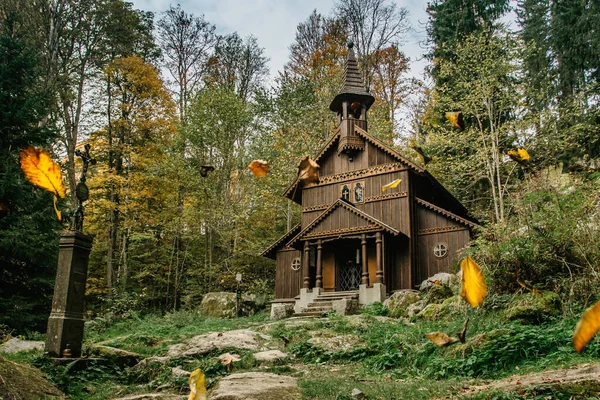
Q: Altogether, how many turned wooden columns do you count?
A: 4